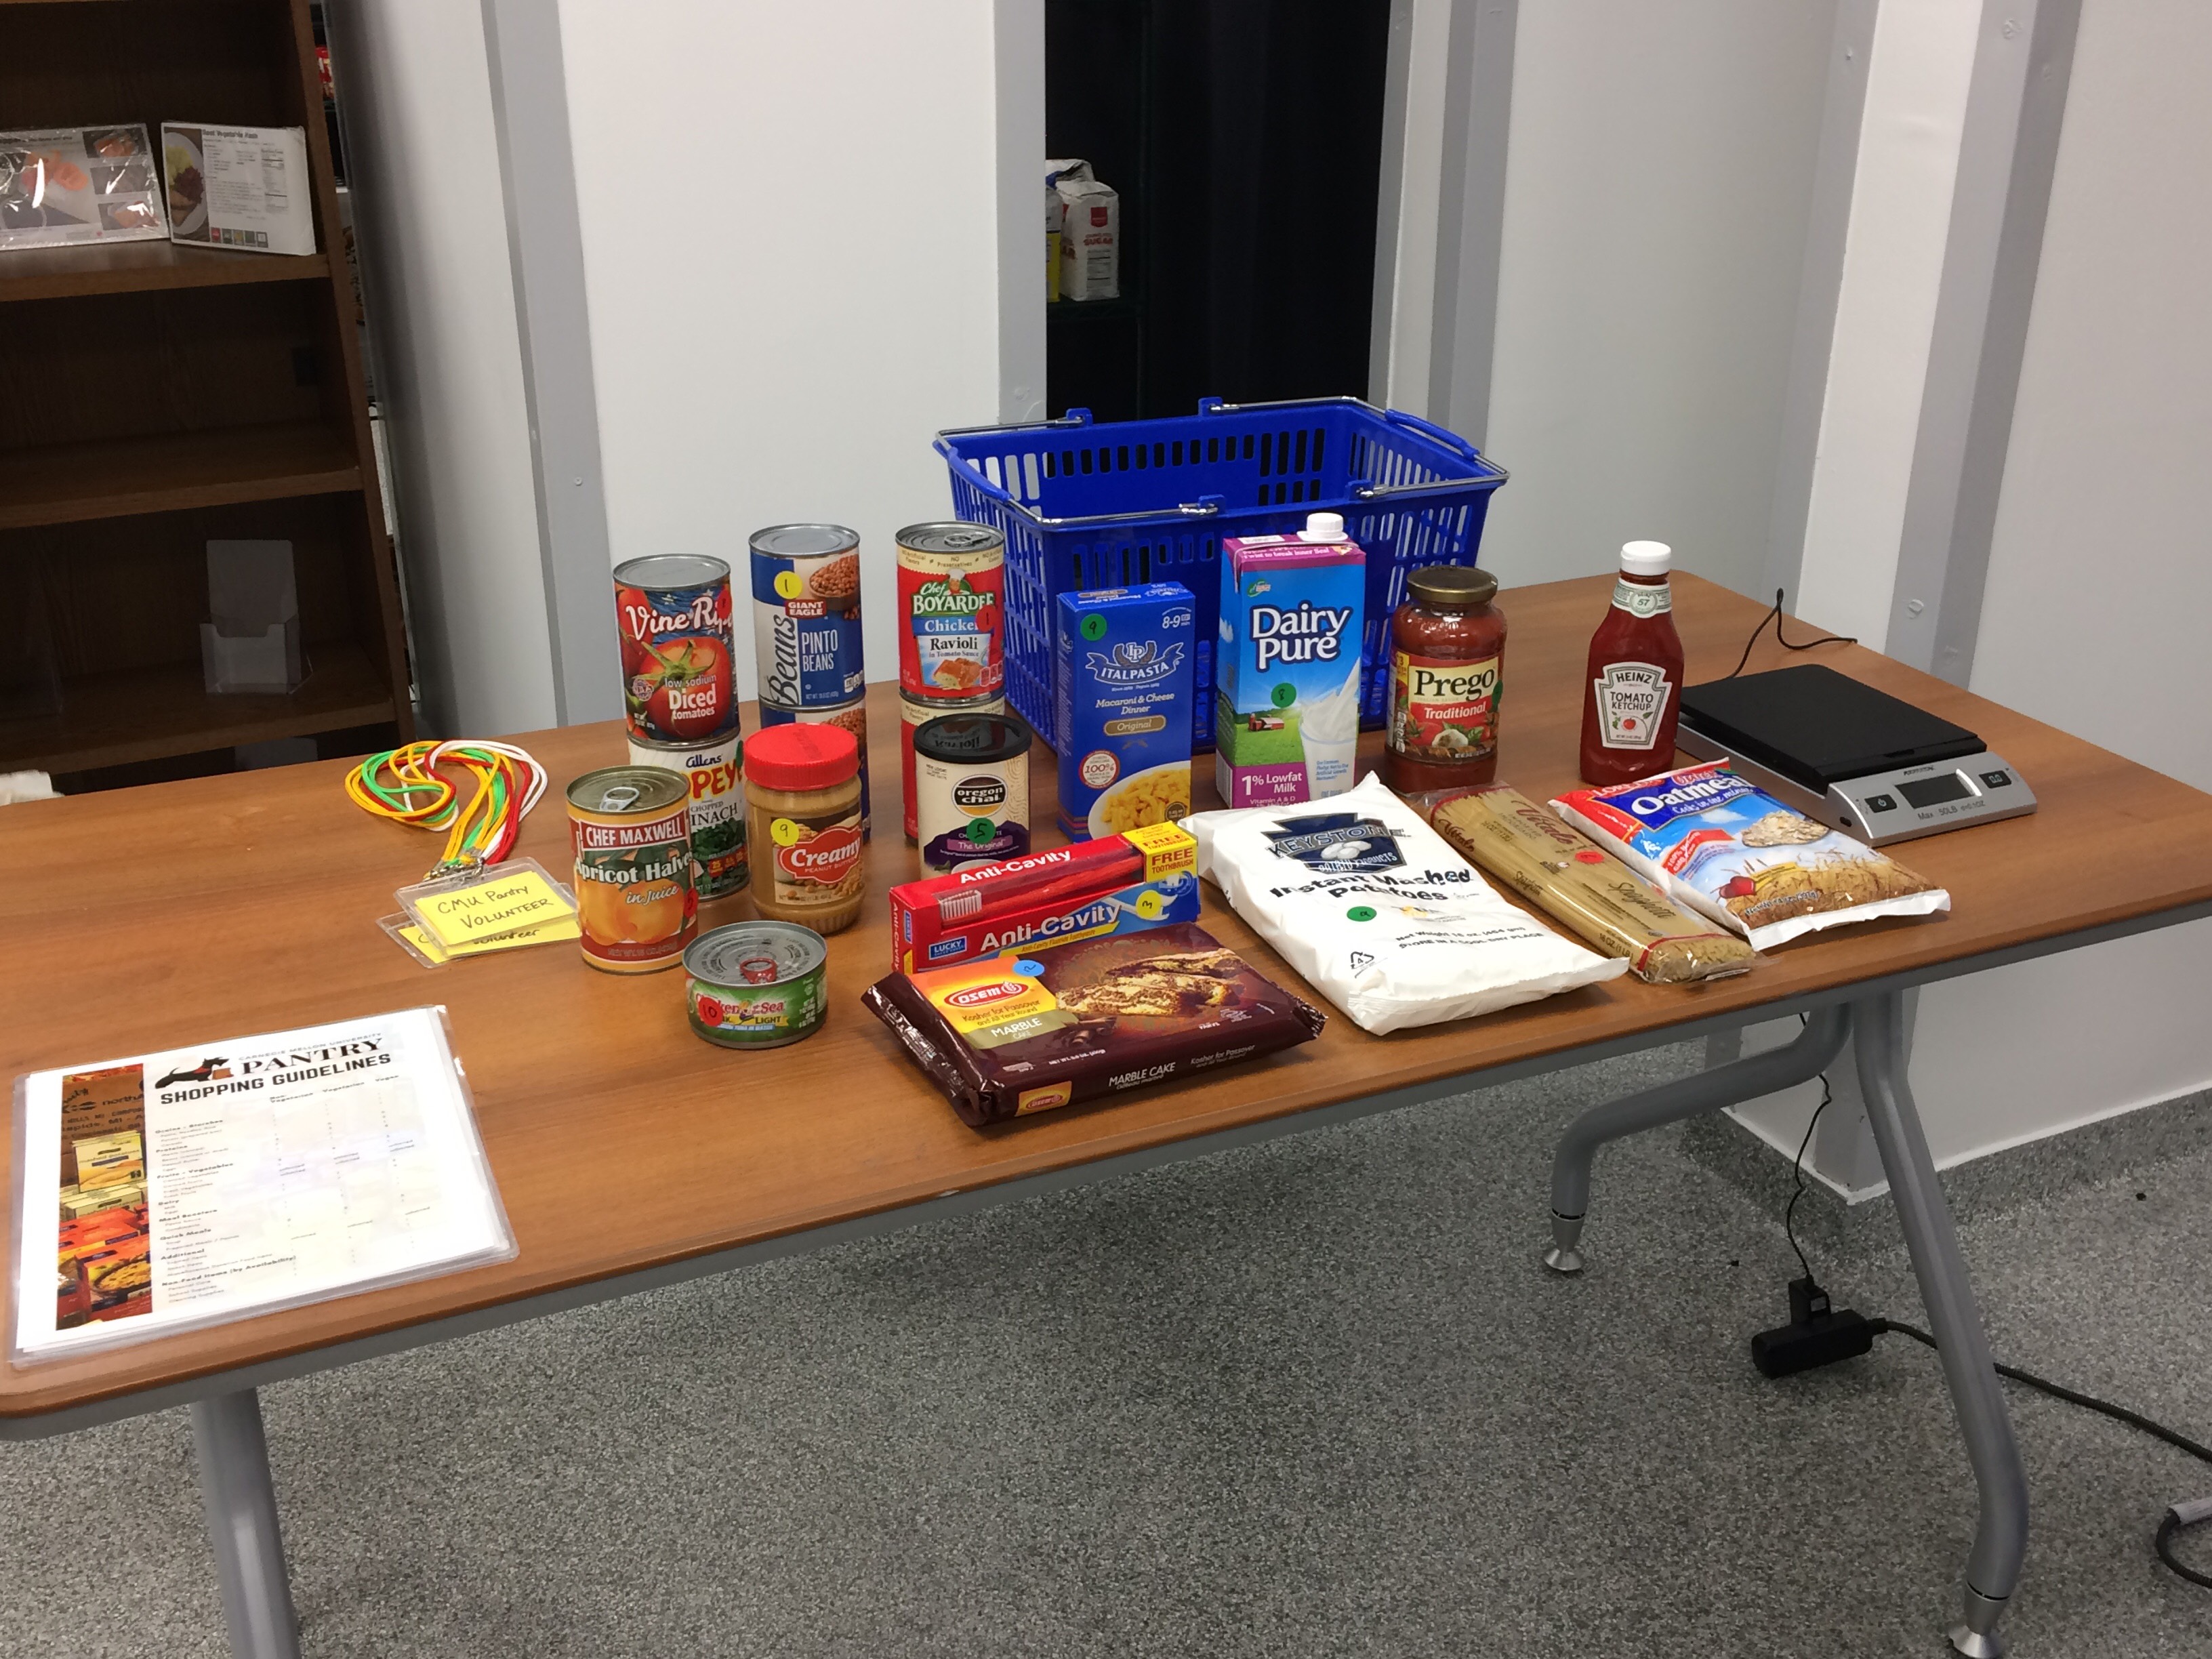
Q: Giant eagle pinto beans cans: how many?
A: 2